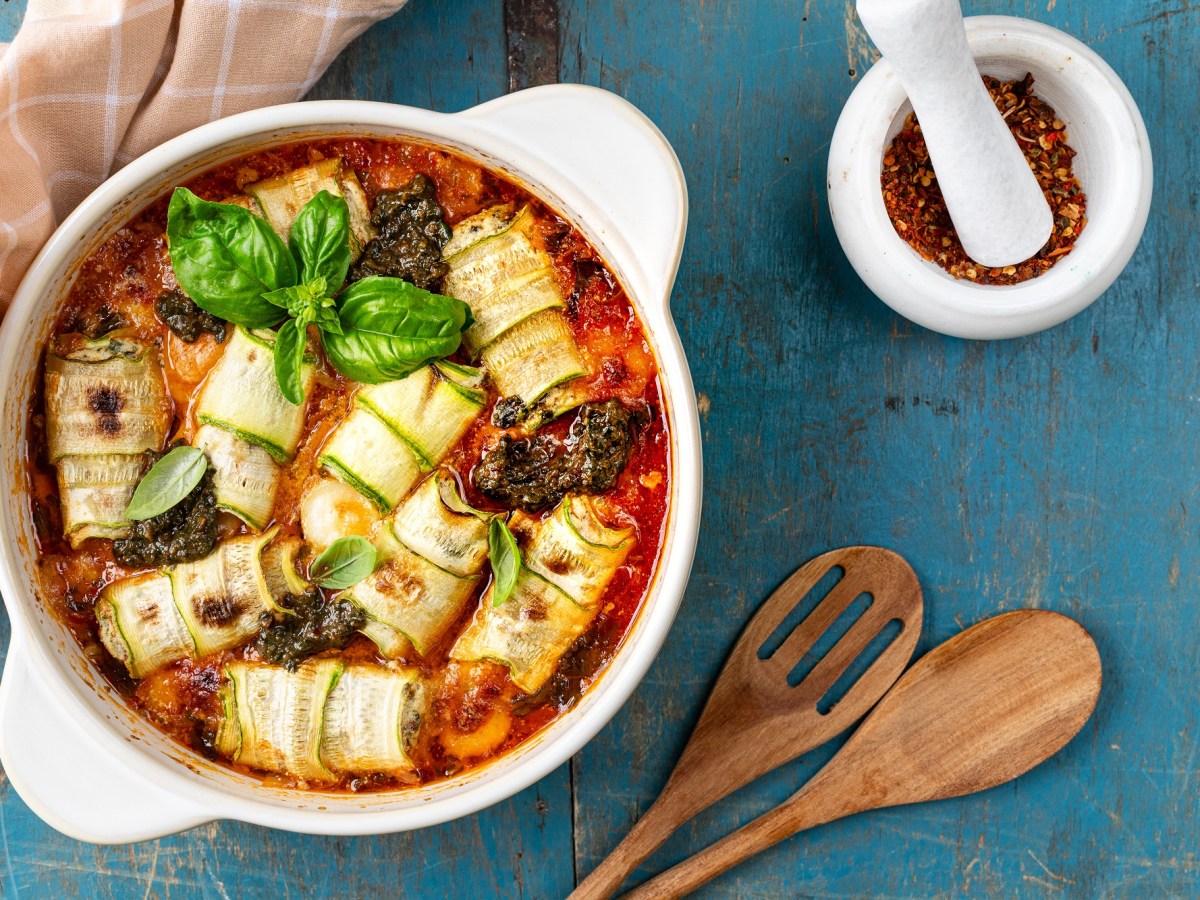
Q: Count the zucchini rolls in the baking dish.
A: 9